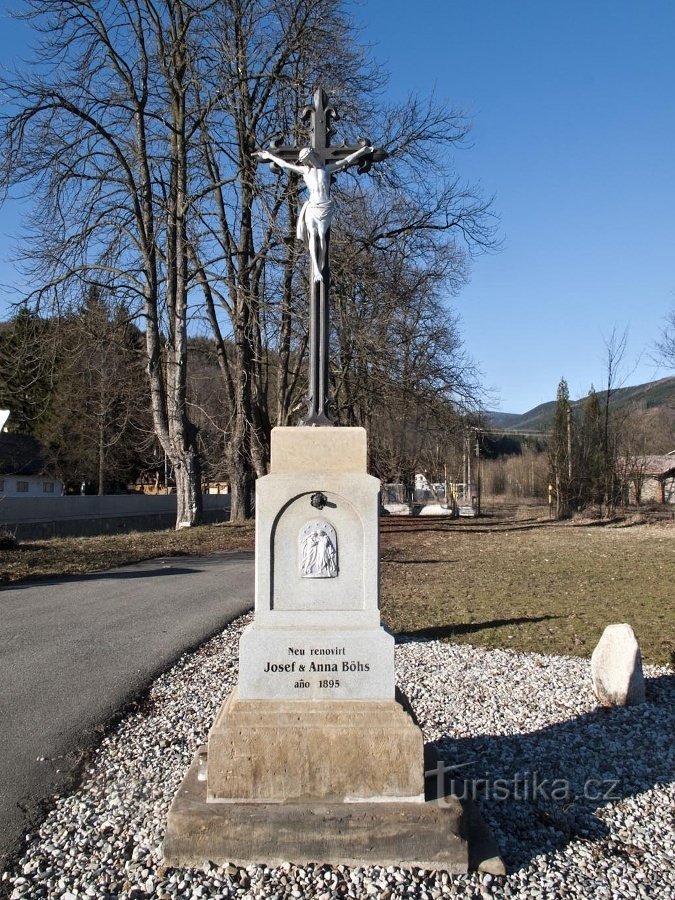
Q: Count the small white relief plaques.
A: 1